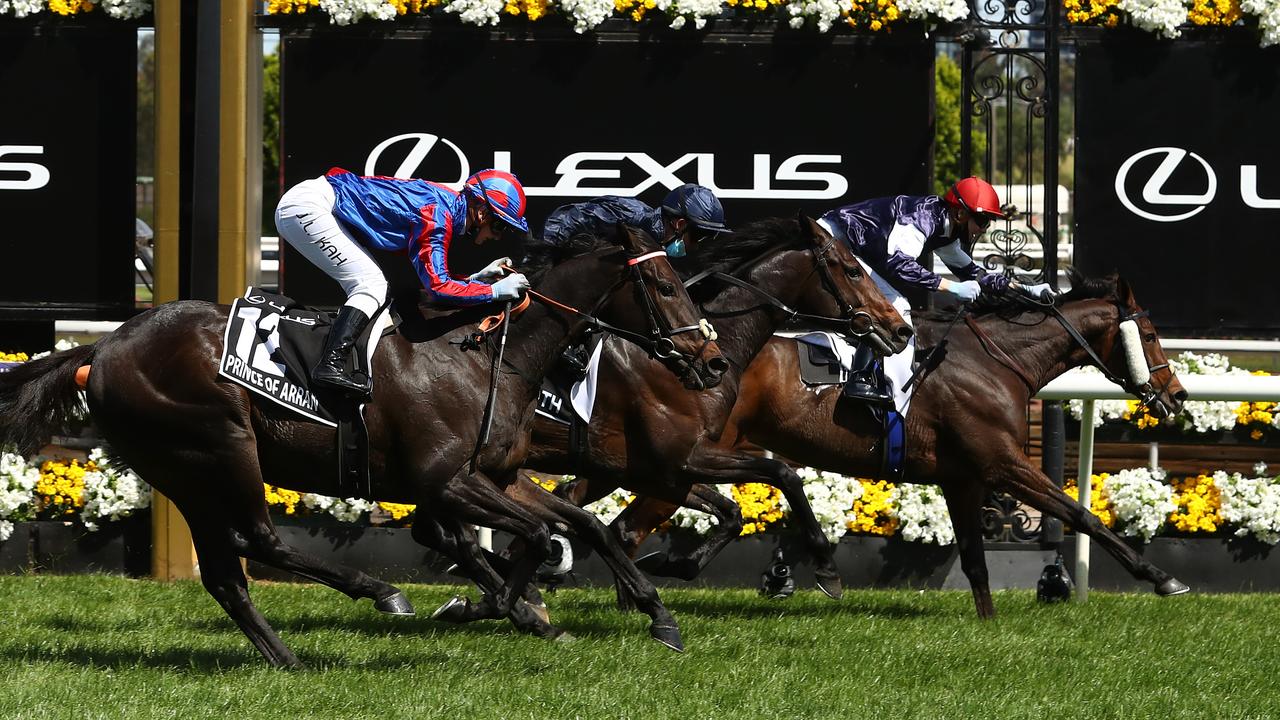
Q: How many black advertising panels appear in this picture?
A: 3